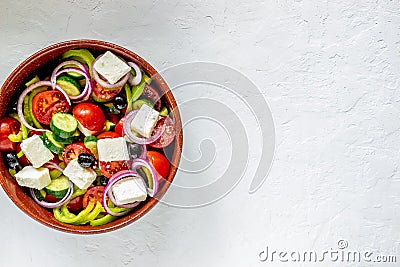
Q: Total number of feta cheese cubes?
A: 7